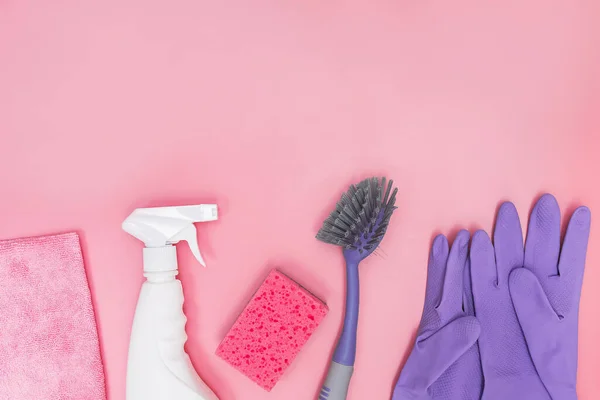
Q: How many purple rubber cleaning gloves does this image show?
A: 2